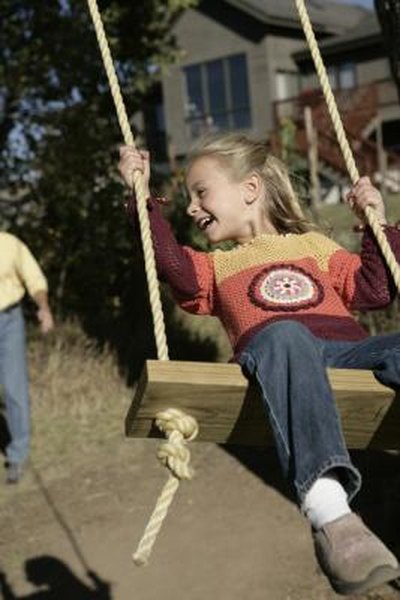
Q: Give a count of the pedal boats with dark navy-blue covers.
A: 0